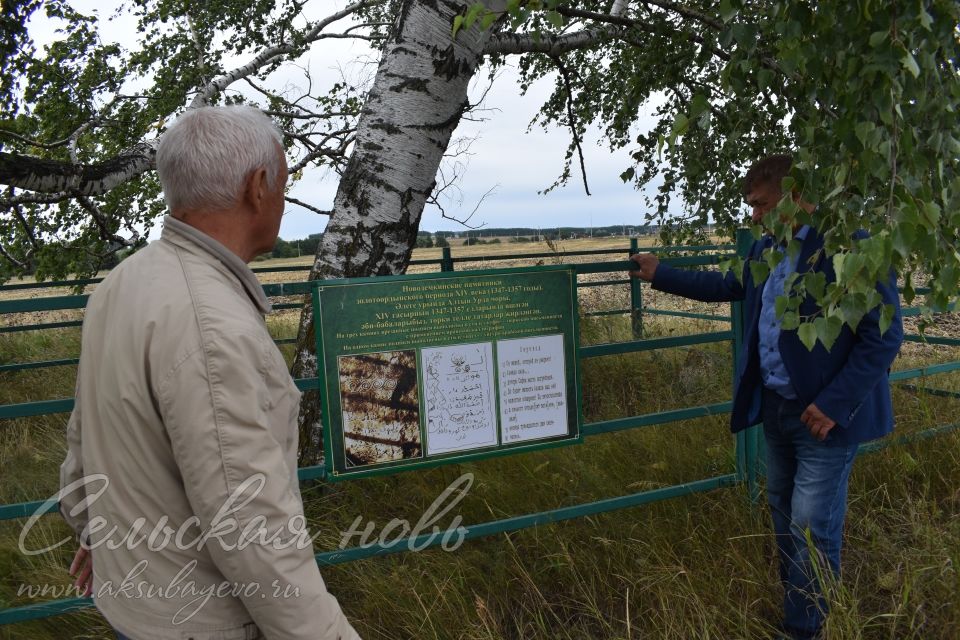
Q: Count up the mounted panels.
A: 1